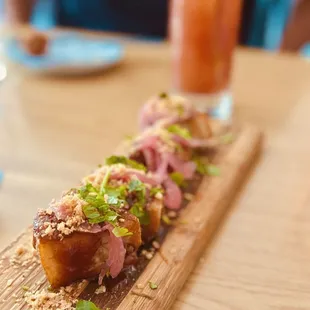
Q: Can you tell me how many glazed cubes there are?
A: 4